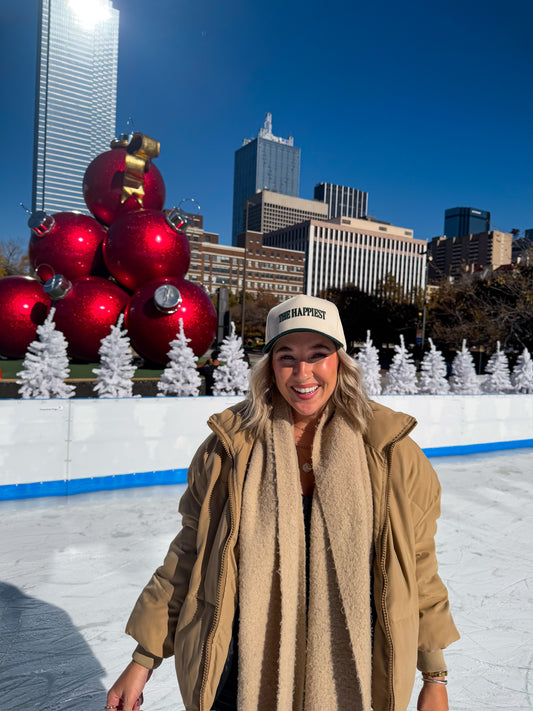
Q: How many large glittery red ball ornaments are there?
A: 6